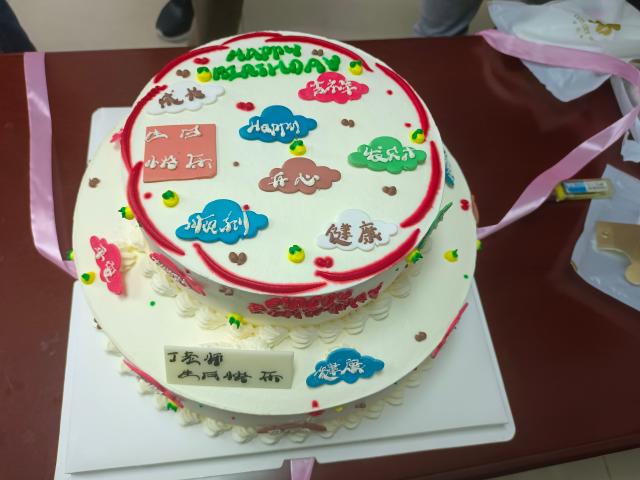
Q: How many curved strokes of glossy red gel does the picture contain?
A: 9